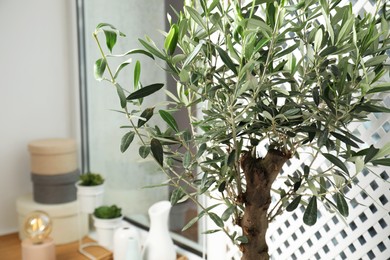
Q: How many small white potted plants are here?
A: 2